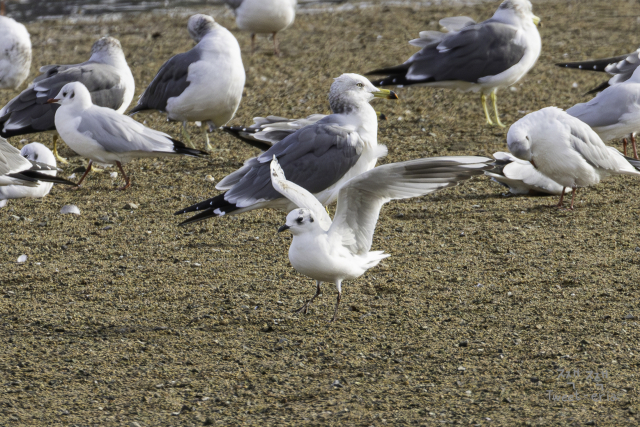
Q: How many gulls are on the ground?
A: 15